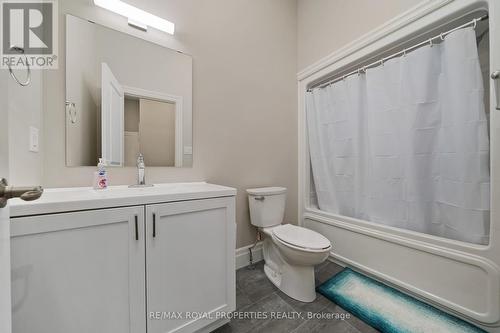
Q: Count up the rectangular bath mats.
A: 1